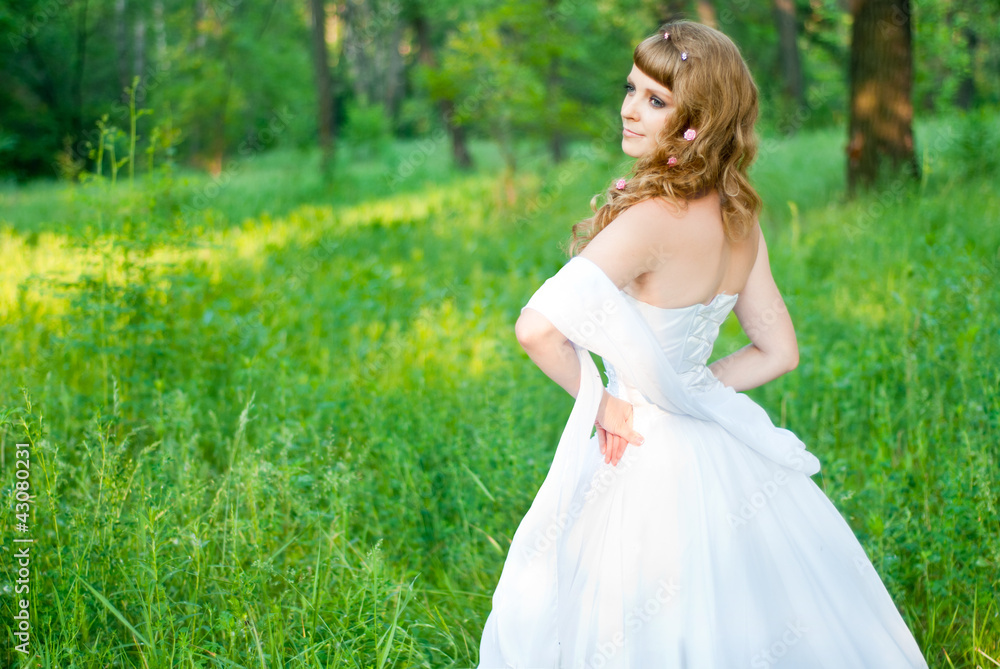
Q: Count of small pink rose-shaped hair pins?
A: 3